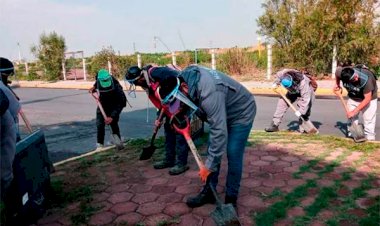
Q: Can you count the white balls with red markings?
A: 0